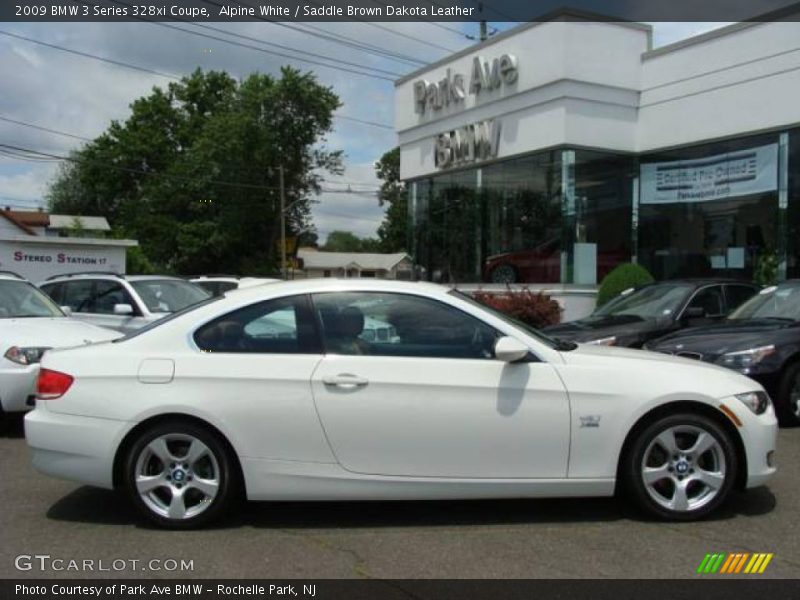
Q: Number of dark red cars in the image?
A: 1